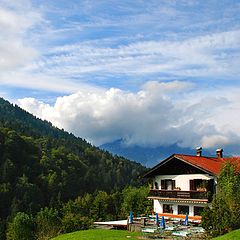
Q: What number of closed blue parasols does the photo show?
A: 4